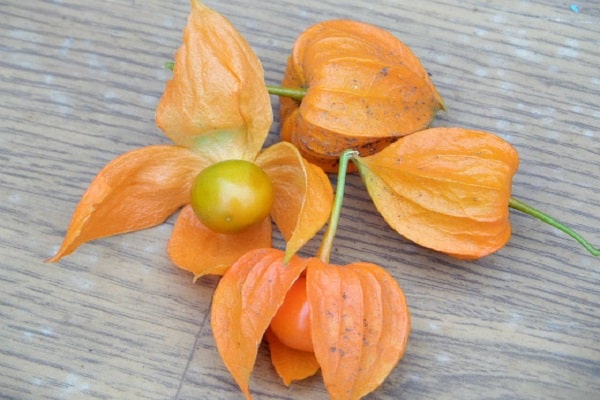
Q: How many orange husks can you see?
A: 4